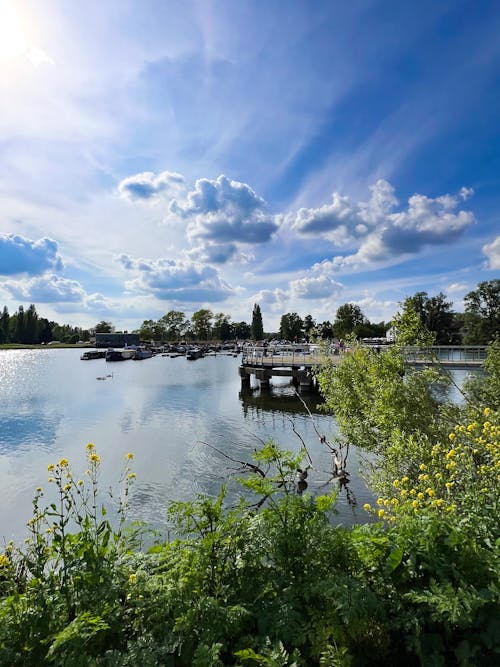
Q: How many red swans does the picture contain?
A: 0